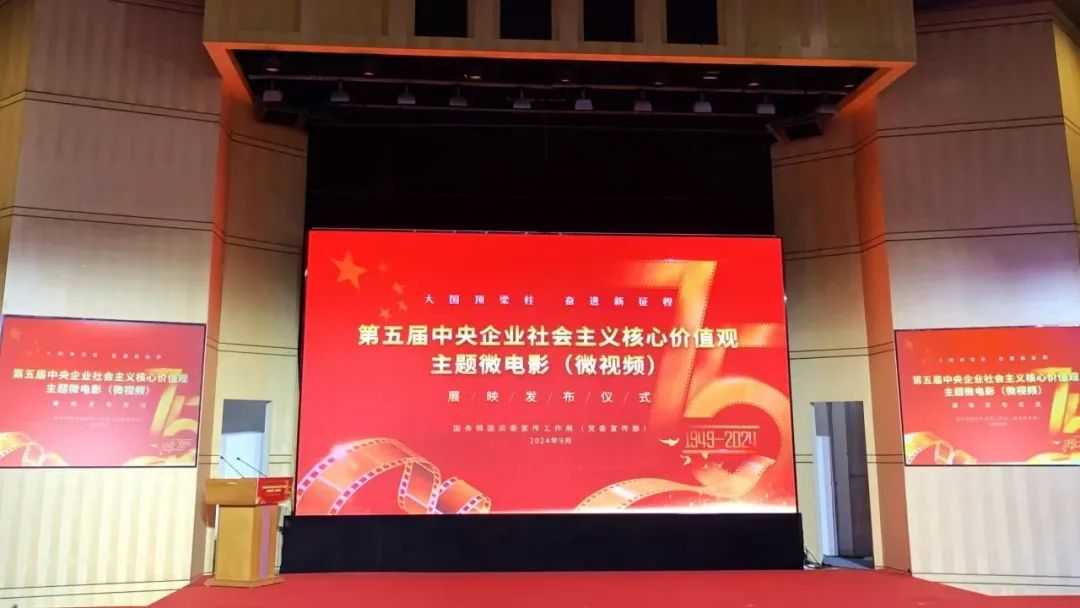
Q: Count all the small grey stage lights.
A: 10